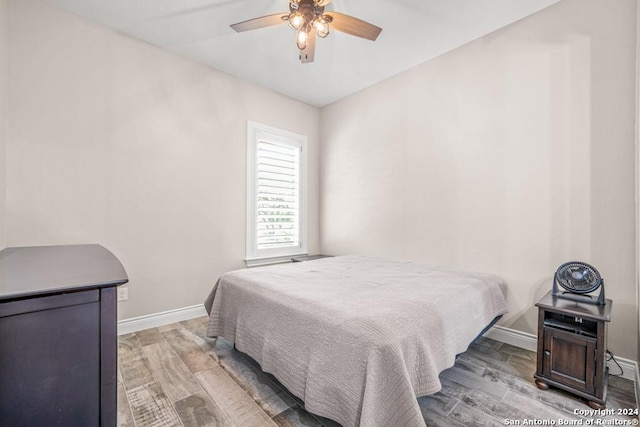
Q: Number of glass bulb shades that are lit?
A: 3